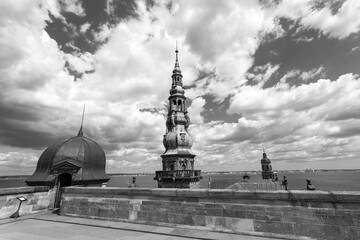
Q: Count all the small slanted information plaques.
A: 1